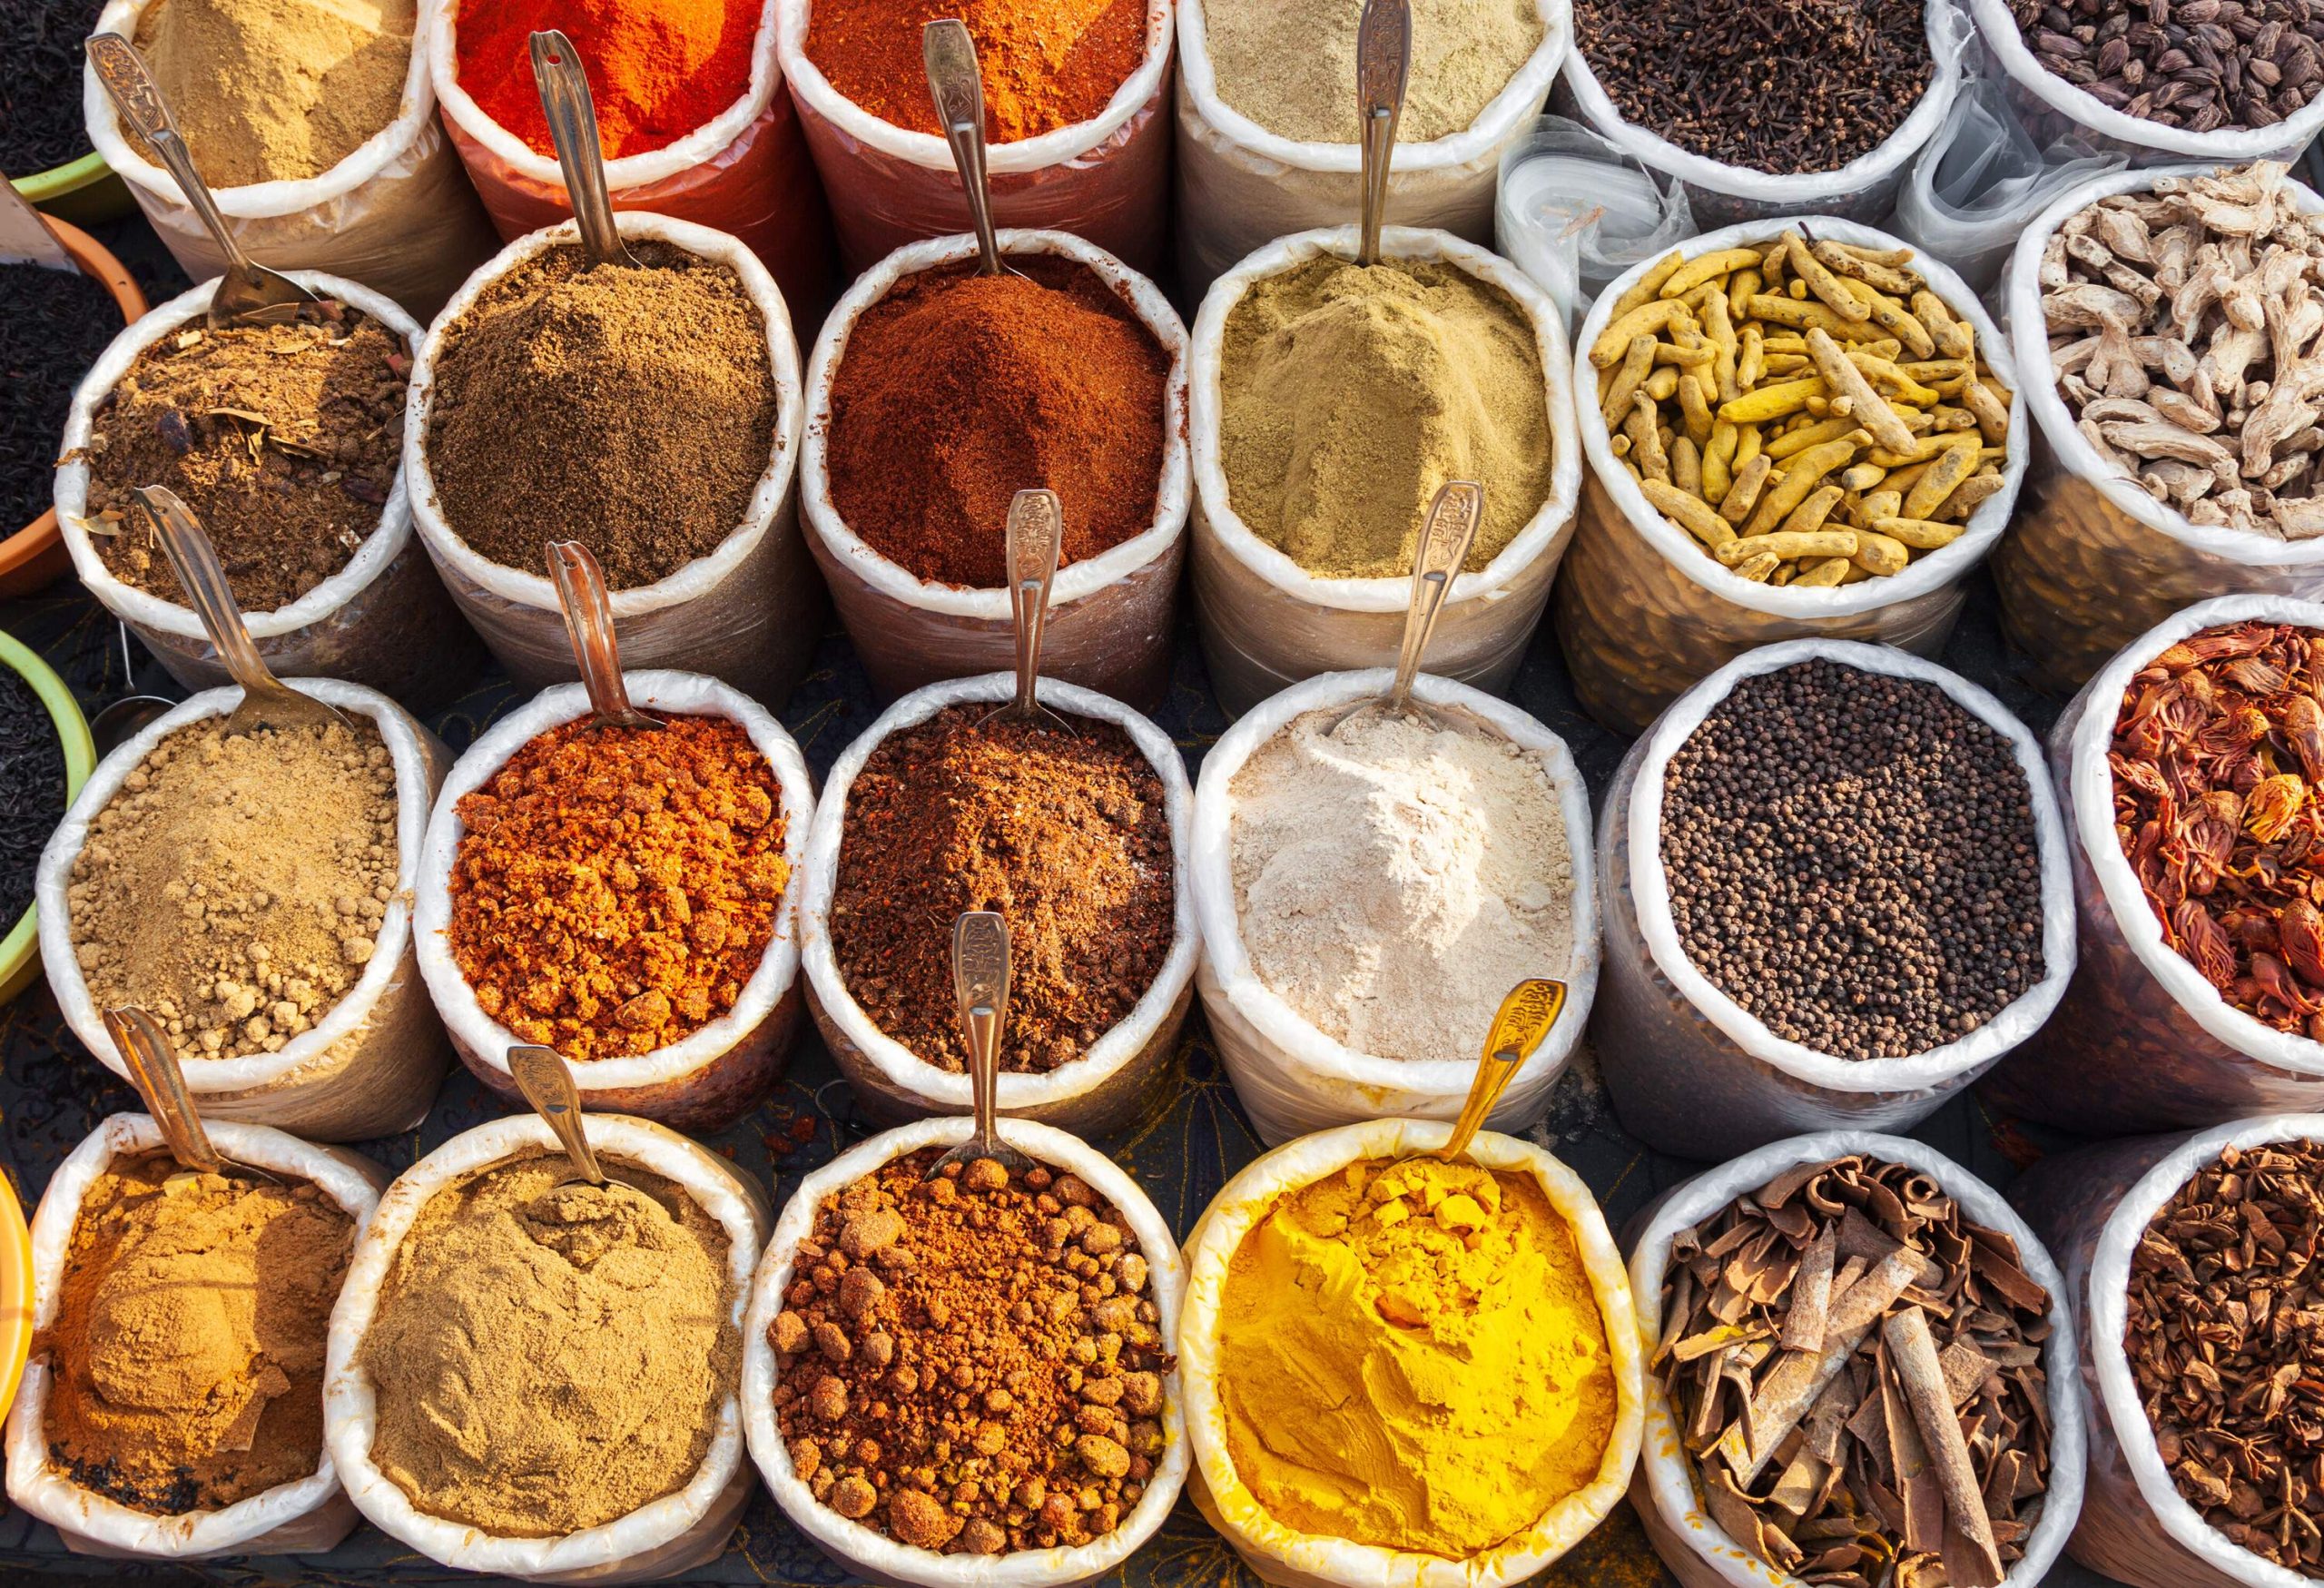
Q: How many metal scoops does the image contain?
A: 12